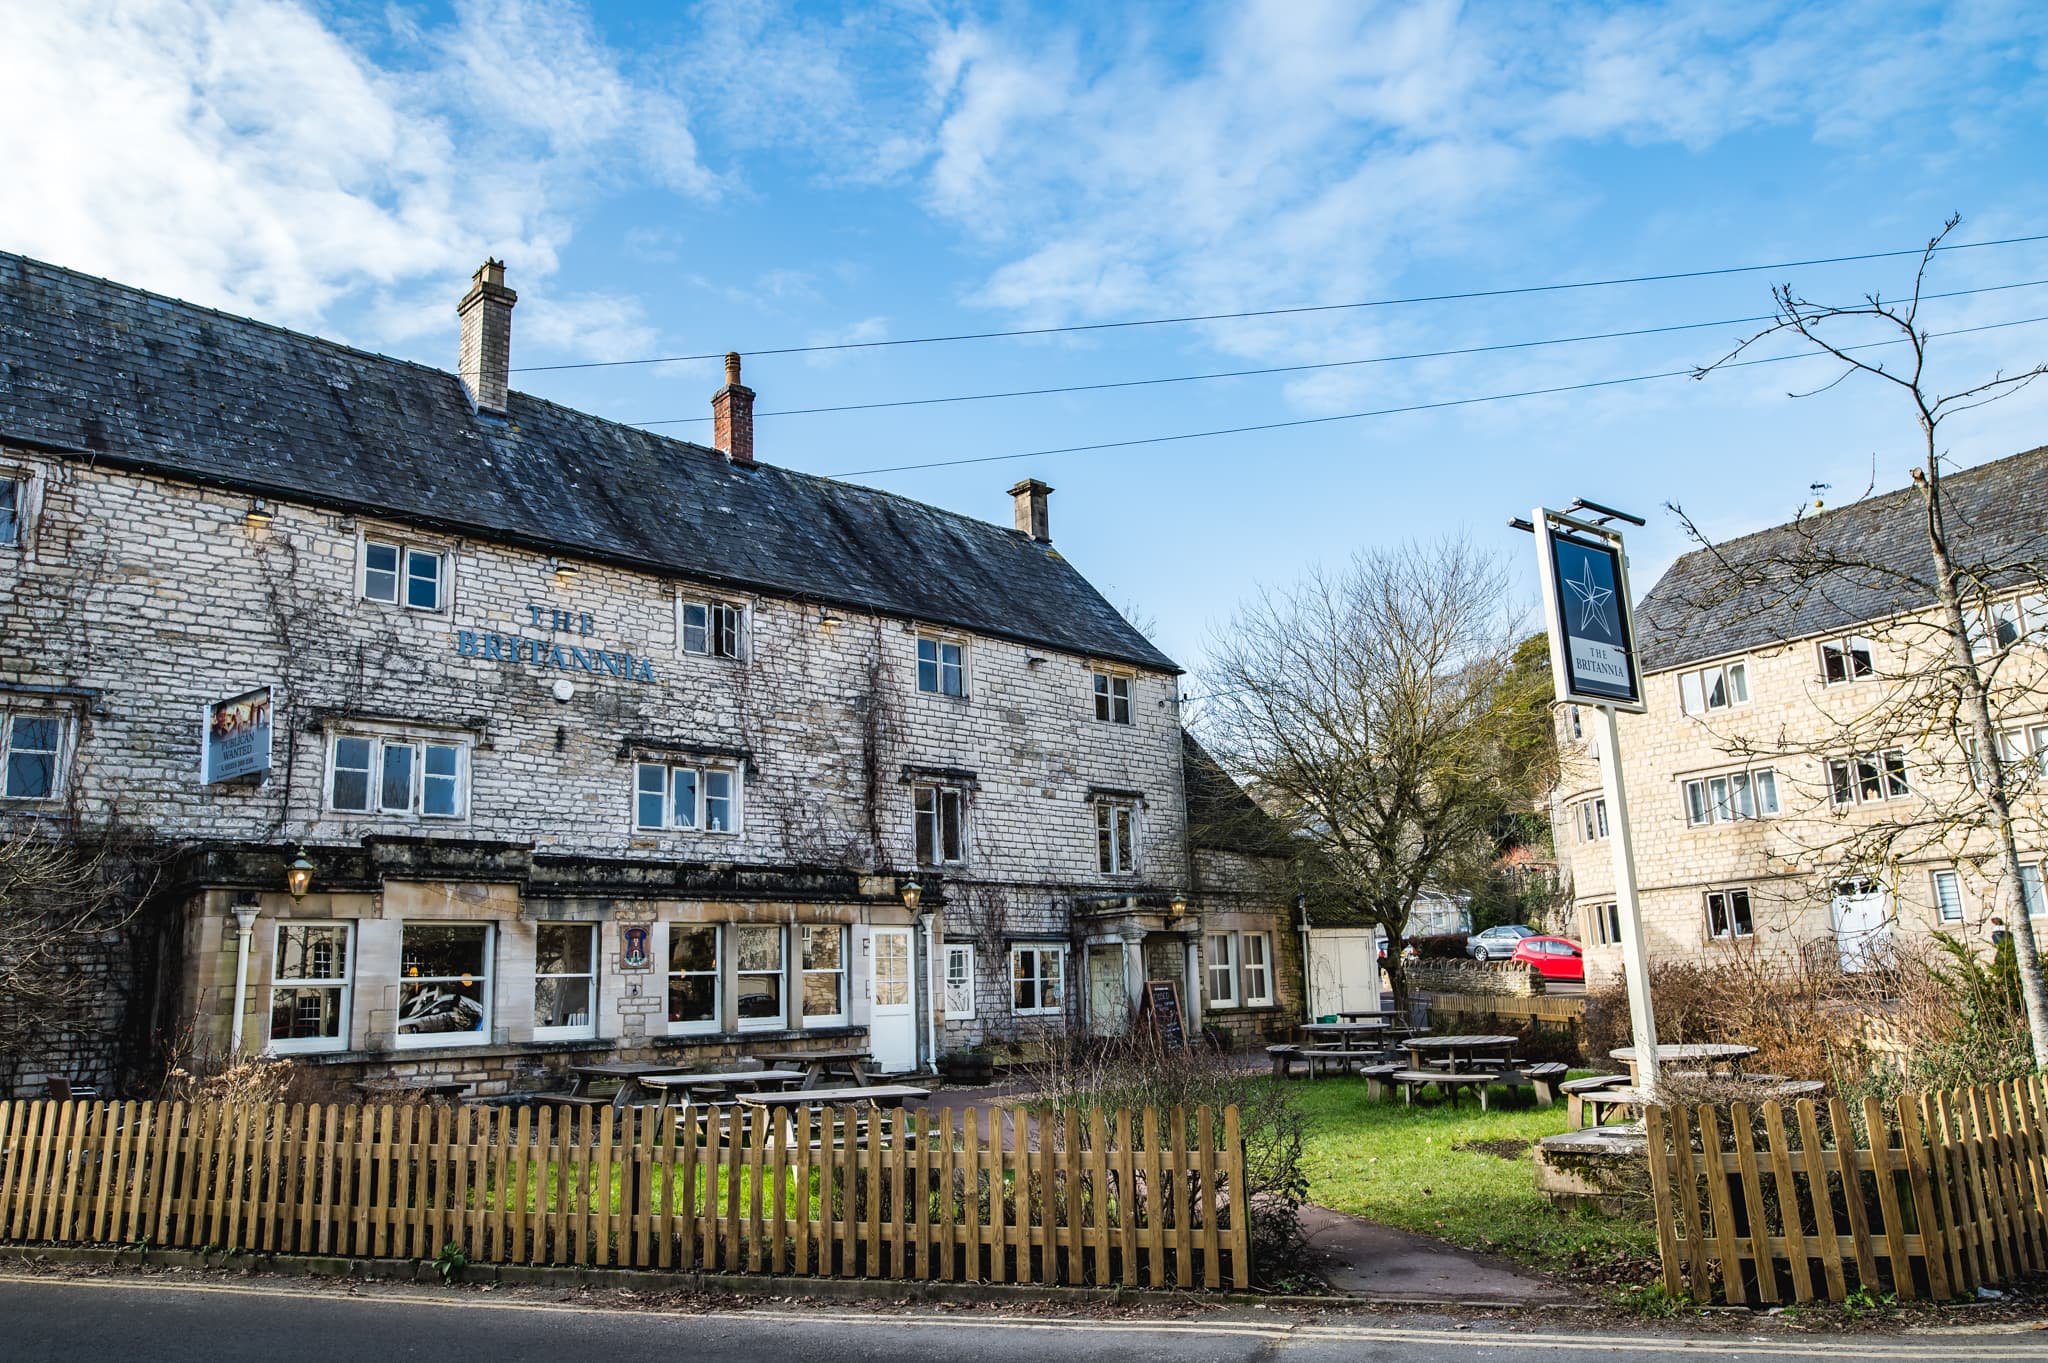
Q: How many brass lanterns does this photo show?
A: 3